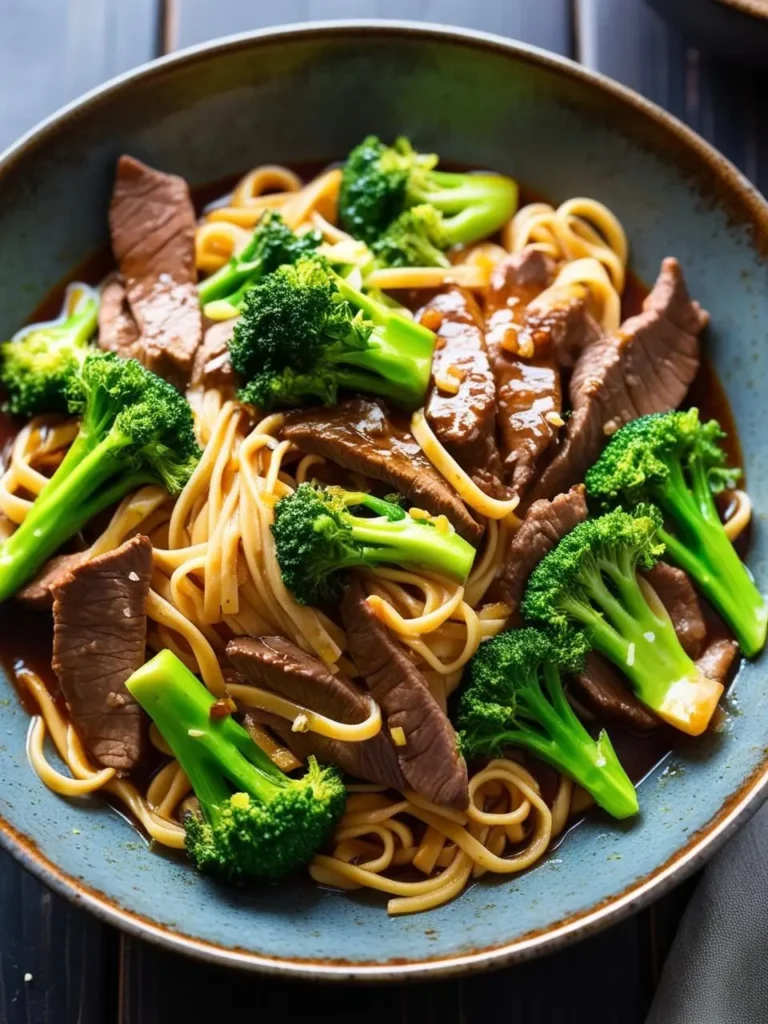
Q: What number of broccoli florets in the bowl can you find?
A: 10